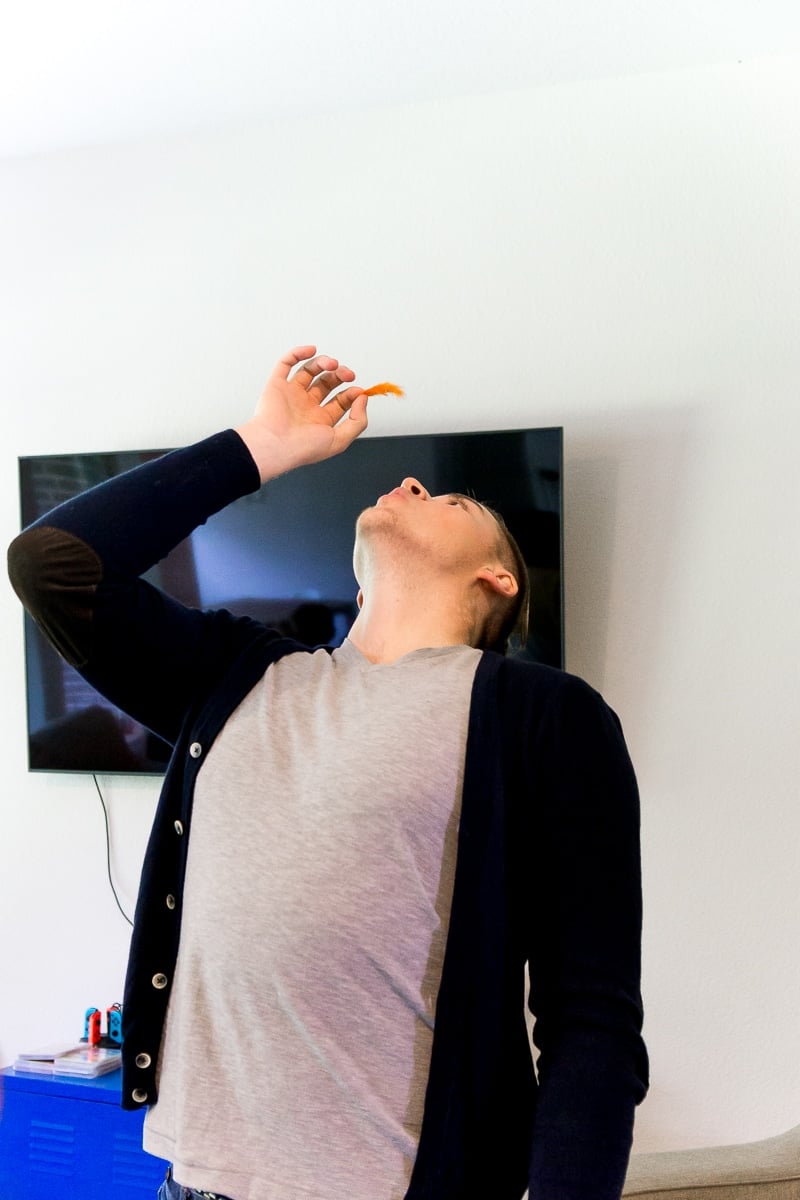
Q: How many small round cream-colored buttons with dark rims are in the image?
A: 6